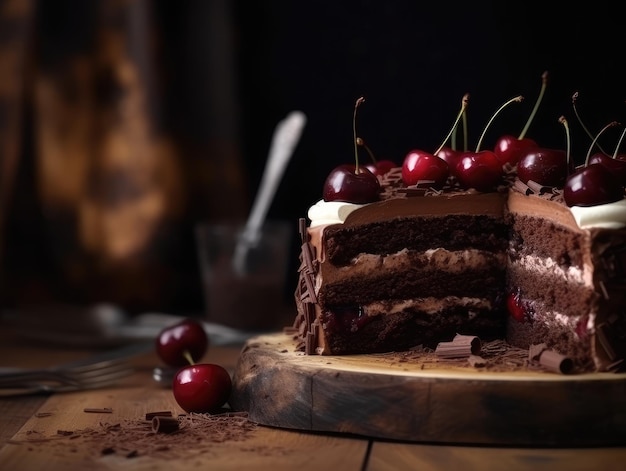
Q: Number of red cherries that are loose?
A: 2